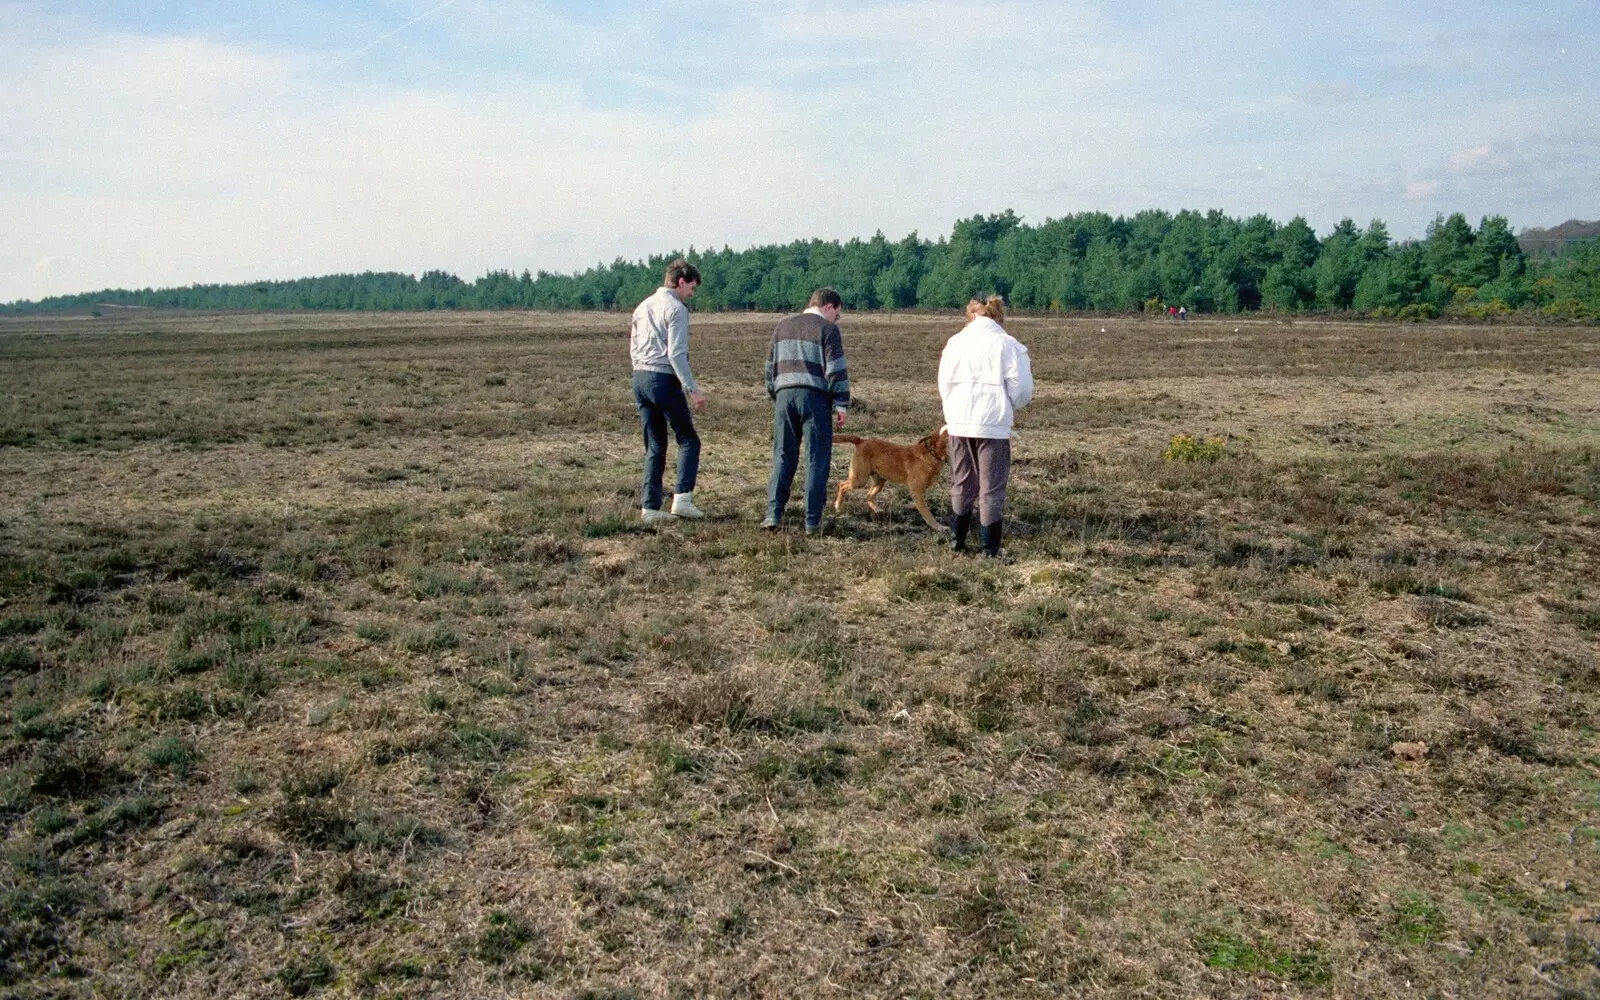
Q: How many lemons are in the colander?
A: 0